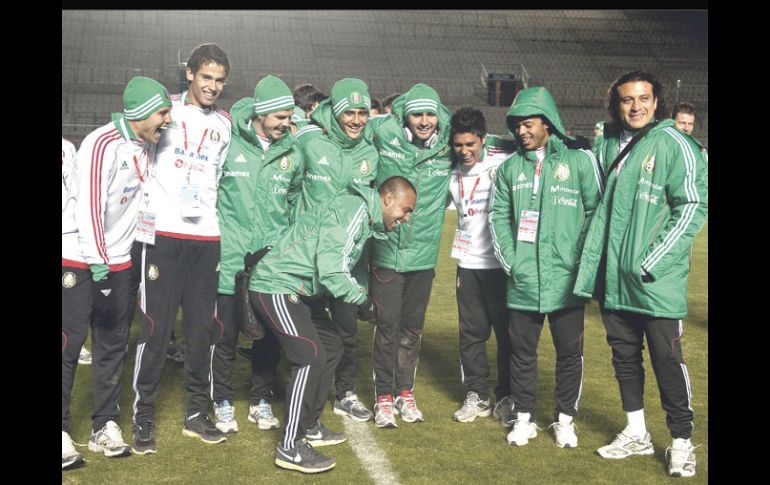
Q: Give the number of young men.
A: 9